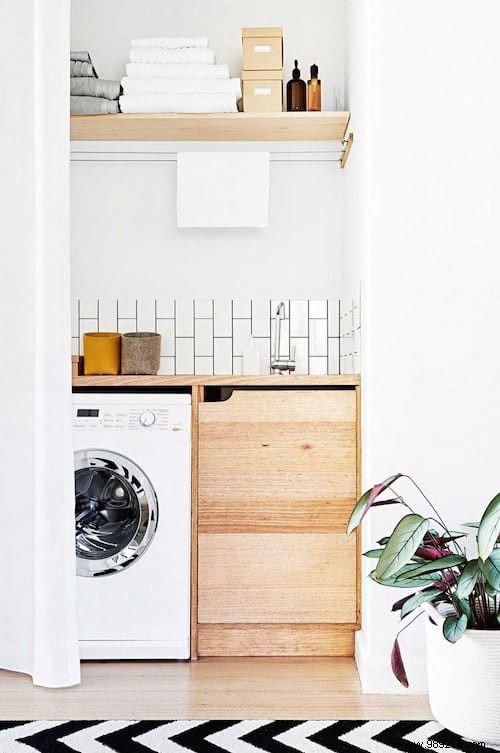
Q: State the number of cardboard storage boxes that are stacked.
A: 2